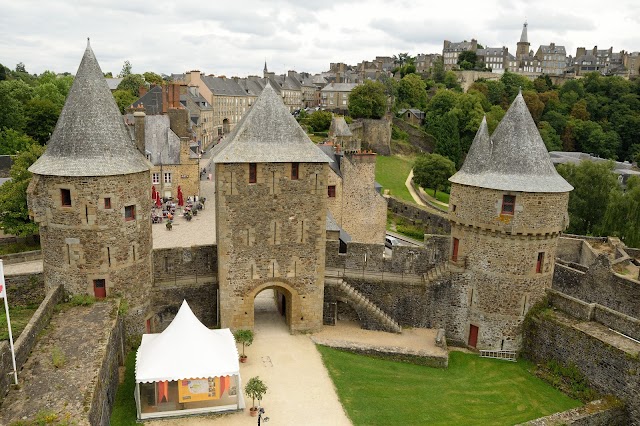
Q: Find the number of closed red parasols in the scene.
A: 4